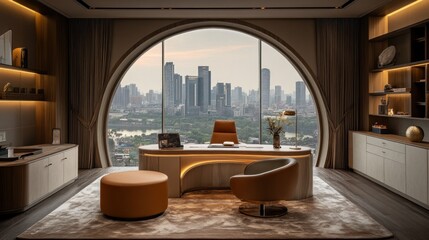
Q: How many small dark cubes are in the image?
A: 4